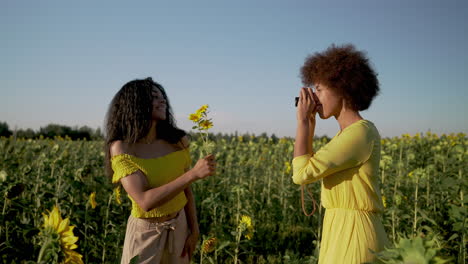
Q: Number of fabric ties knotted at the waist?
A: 1